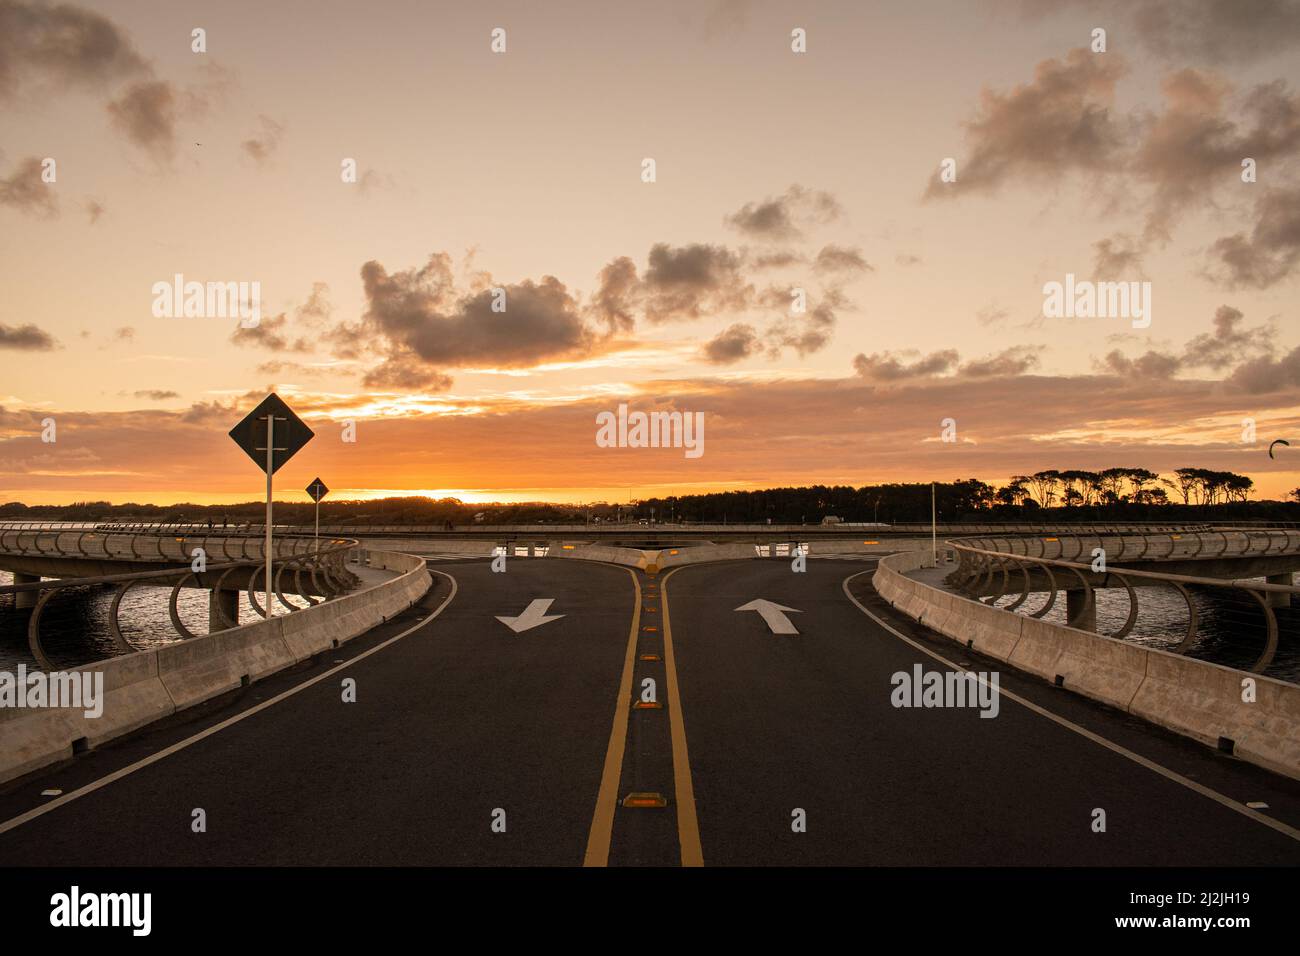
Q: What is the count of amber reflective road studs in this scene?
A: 8